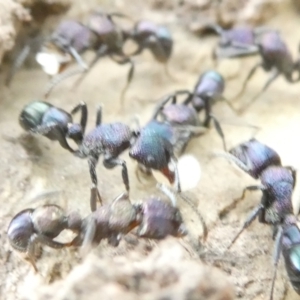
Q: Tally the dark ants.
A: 6